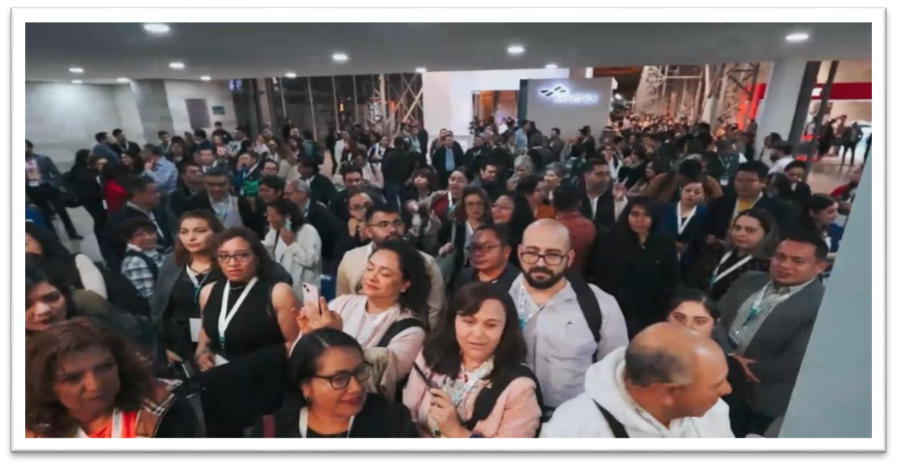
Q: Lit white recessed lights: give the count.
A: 12